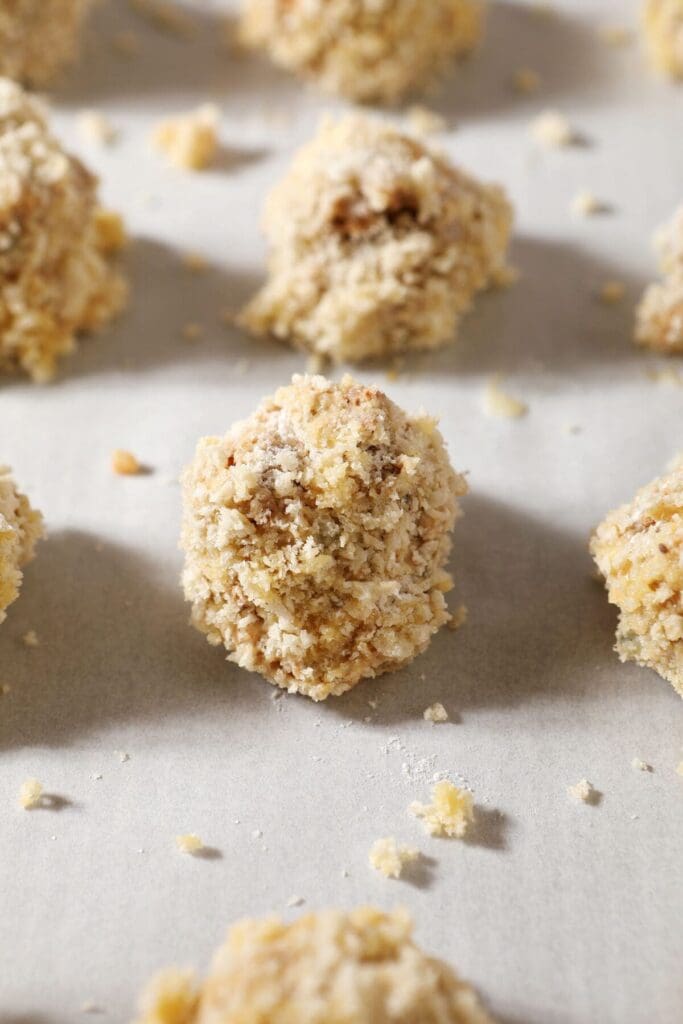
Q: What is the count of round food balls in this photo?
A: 10